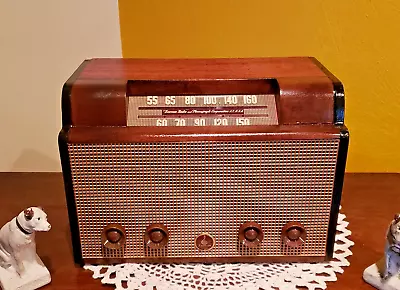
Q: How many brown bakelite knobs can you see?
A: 4